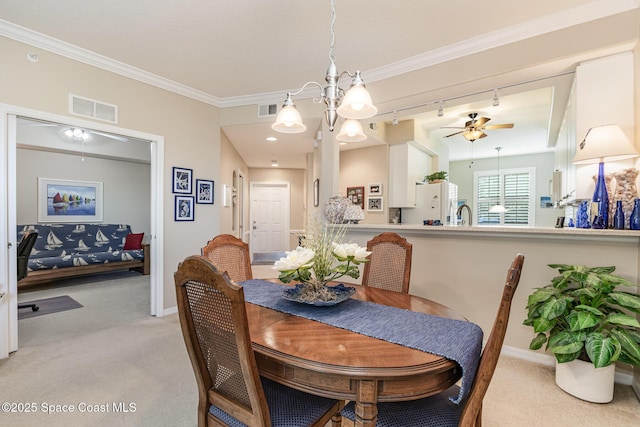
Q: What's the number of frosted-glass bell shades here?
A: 3